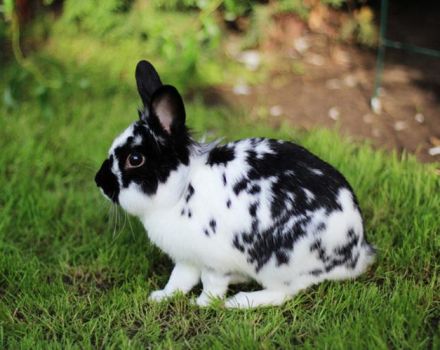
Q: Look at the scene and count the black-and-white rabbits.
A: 1